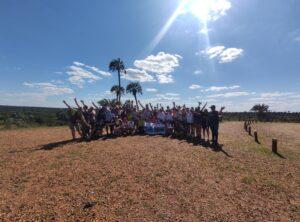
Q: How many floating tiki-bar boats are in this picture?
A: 0